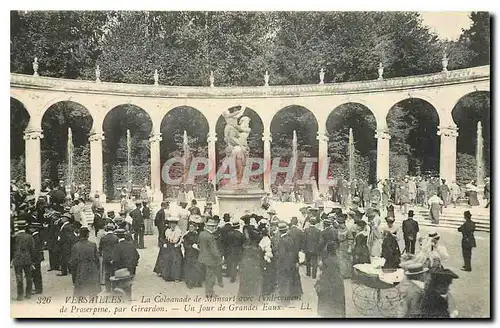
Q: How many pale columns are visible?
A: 8